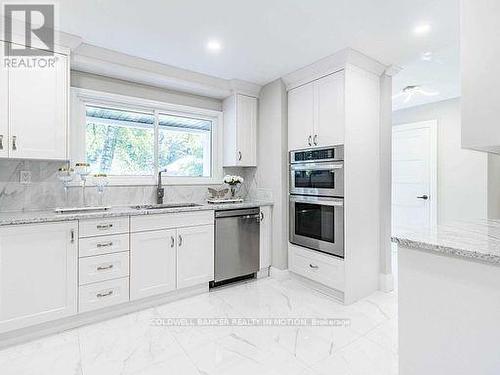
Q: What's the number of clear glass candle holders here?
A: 3